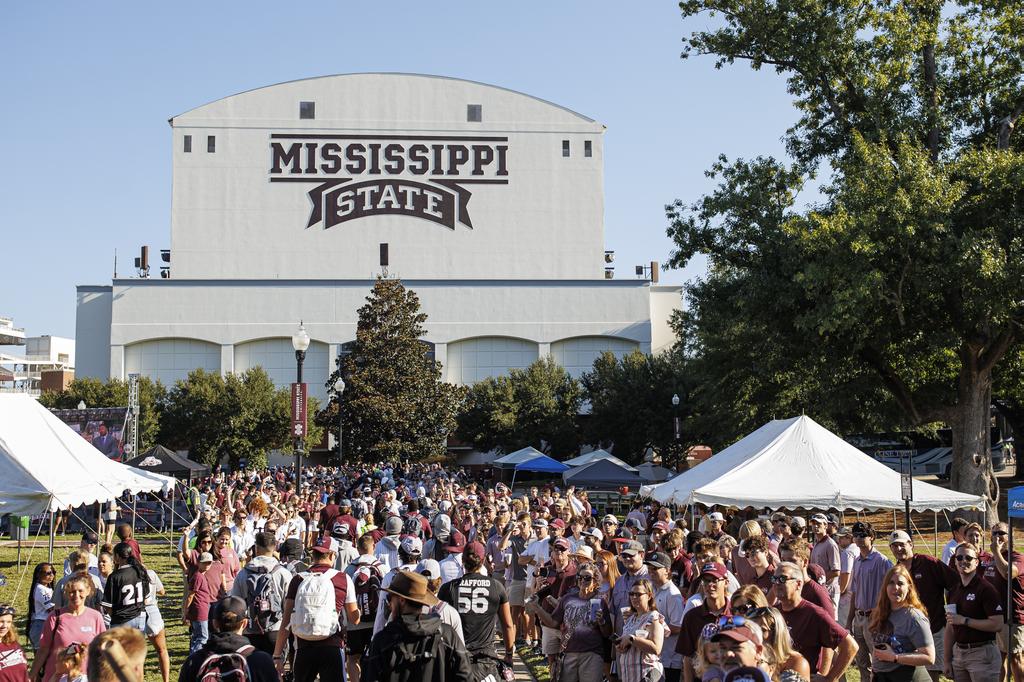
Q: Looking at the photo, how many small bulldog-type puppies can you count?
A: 0